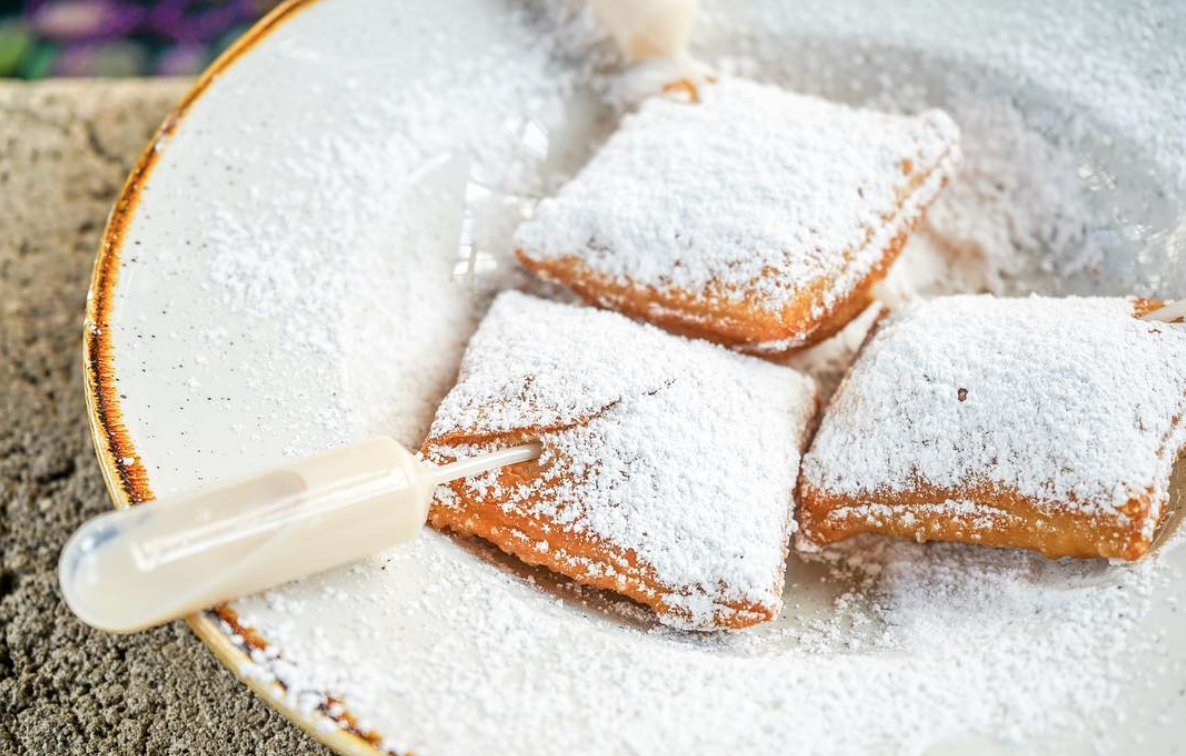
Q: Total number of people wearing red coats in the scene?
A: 0